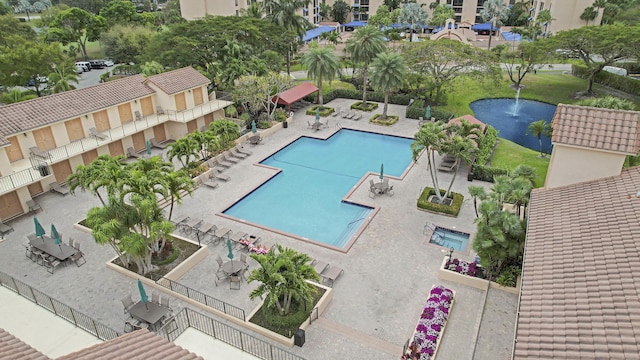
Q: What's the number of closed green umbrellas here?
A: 9